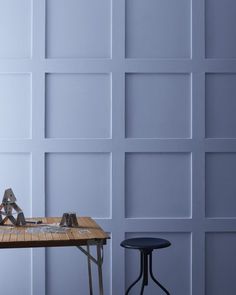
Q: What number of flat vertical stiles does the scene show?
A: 3